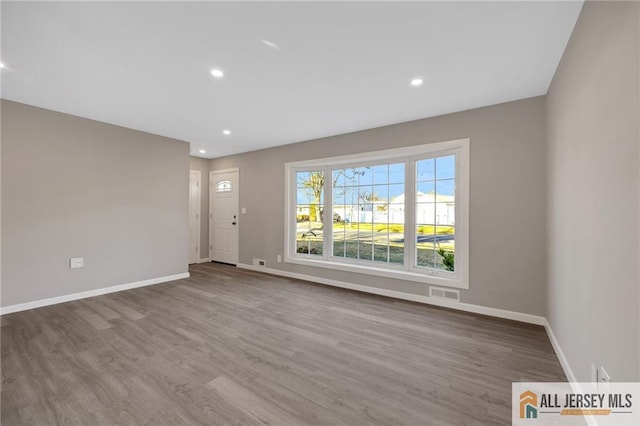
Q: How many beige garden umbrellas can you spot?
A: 0